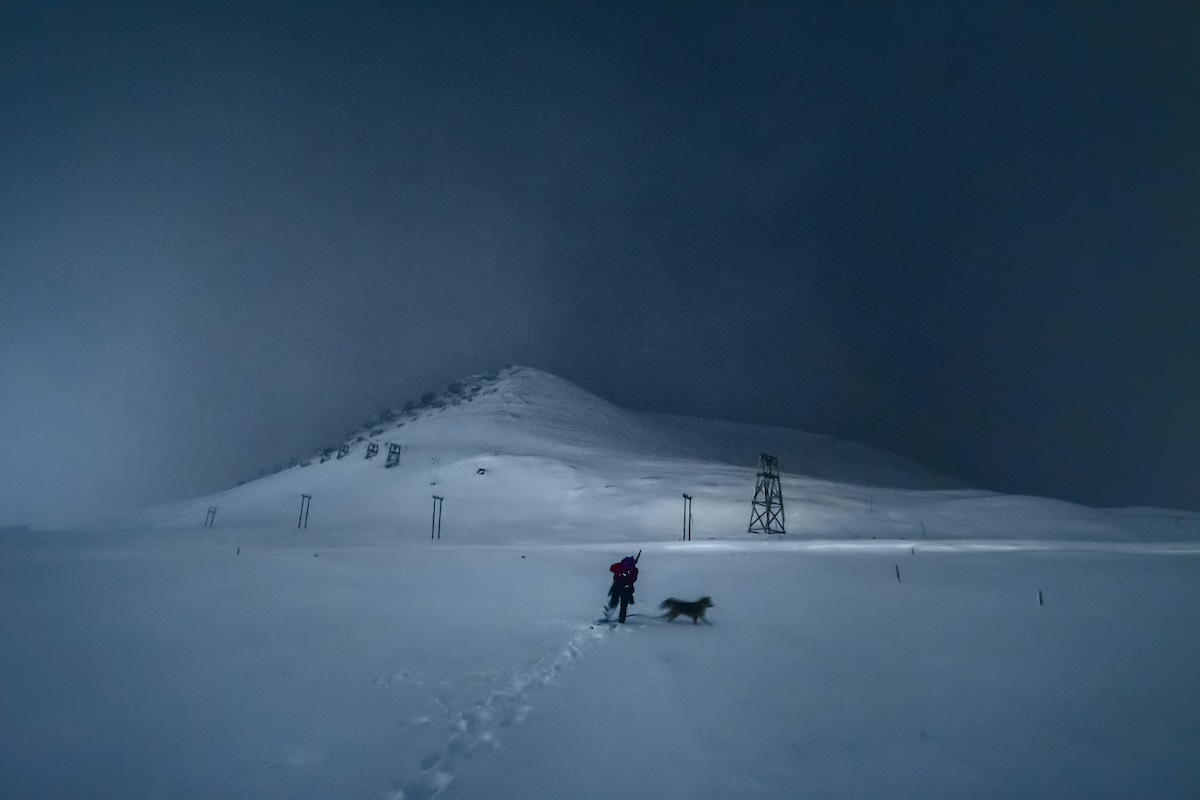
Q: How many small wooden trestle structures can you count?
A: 4